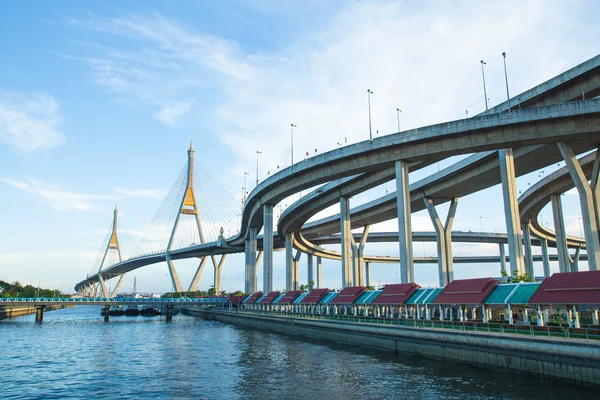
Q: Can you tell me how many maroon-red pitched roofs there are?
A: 9